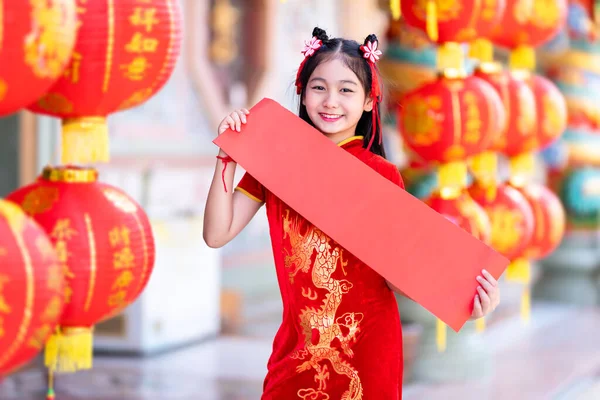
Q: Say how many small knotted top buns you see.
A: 2